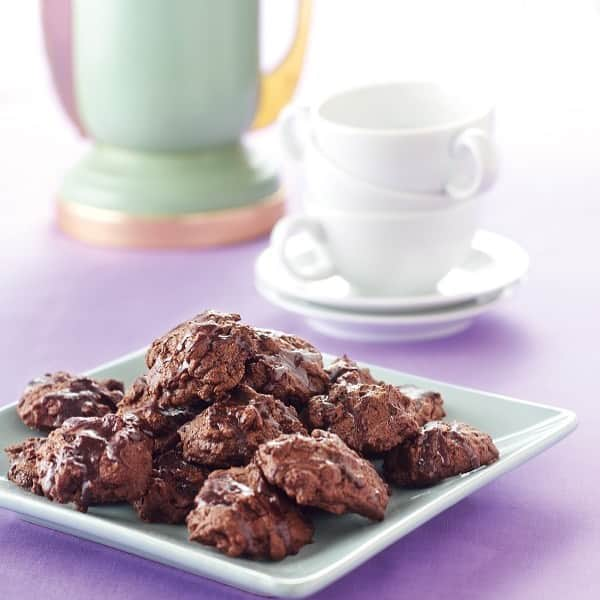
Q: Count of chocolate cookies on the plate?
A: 14